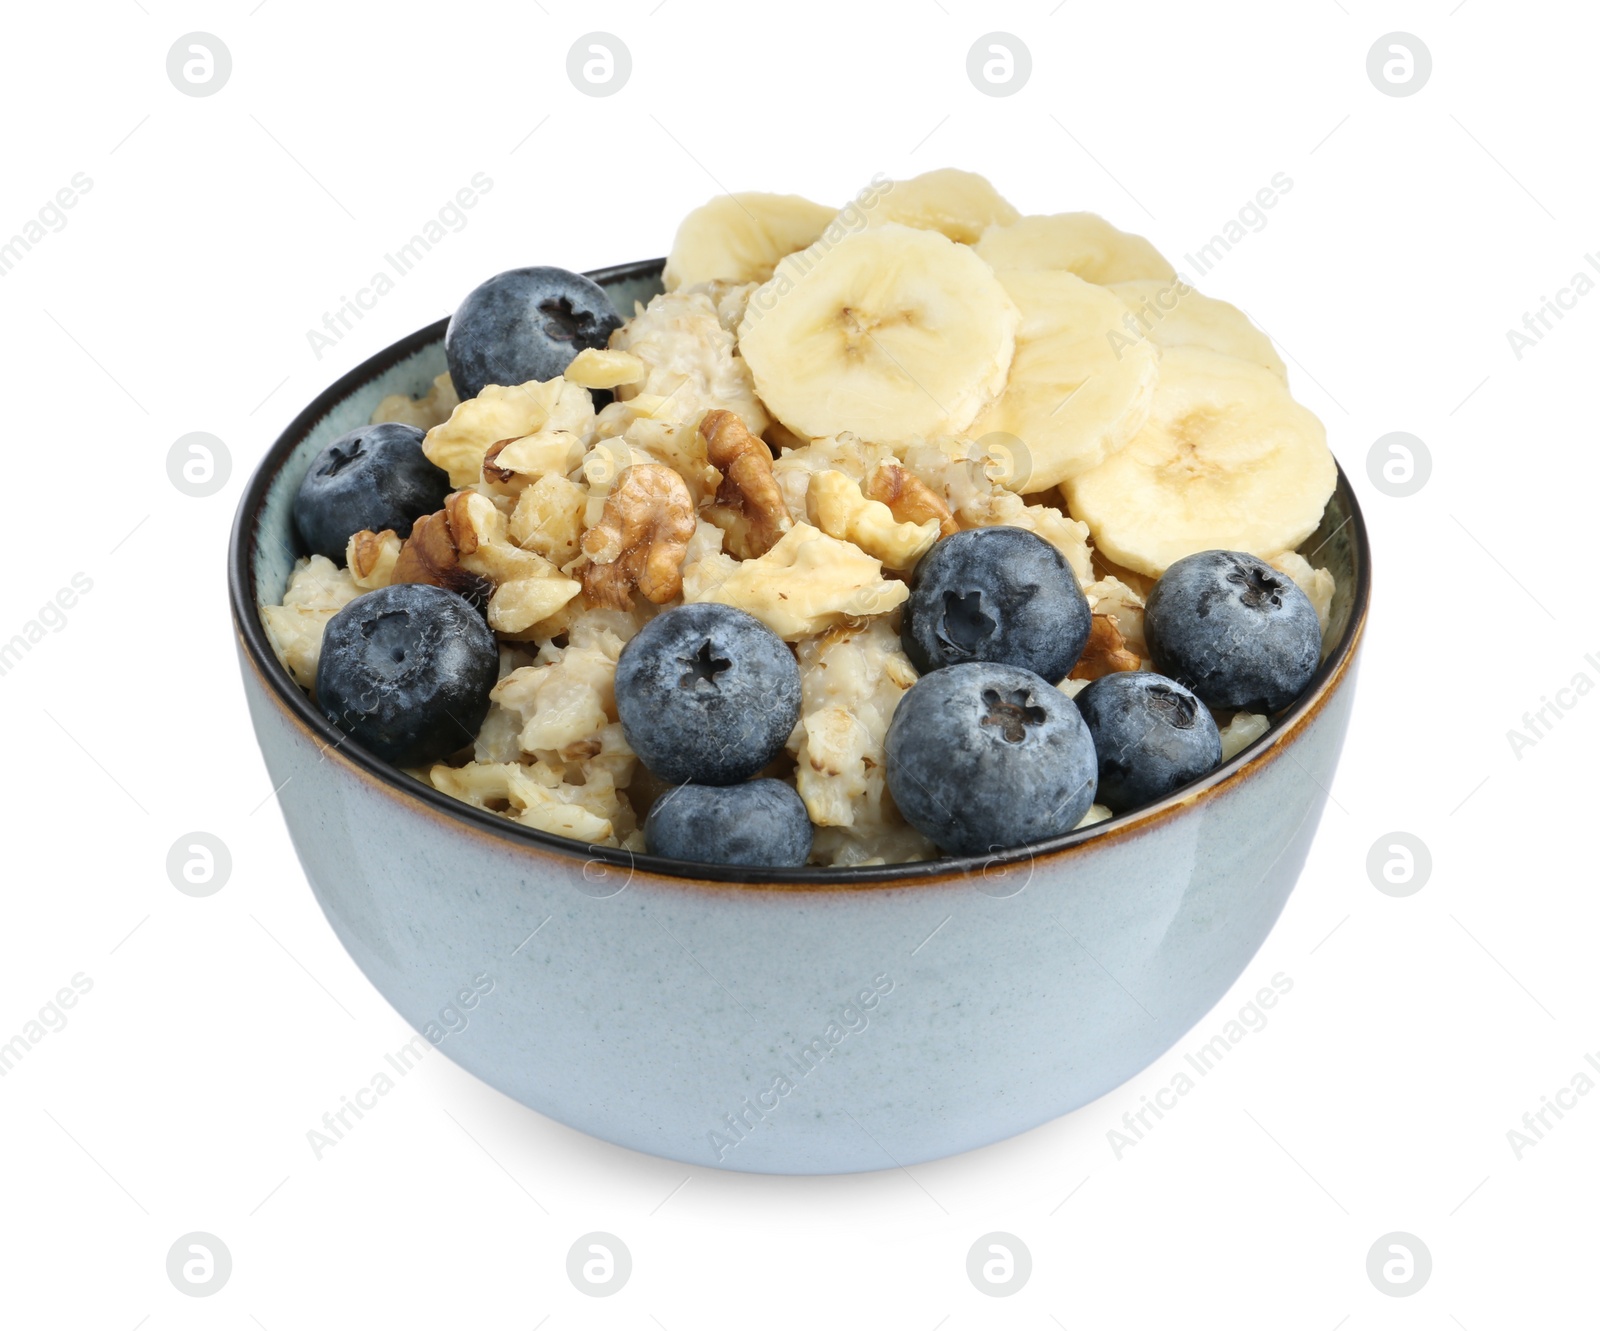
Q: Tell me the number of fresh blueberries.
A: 9